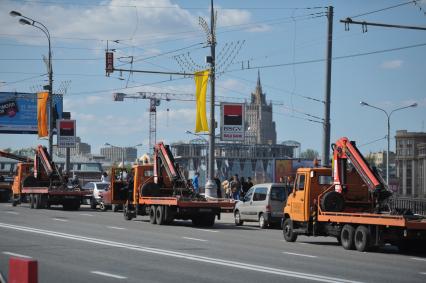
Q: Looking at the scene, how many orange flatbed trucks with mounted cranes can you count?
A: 3